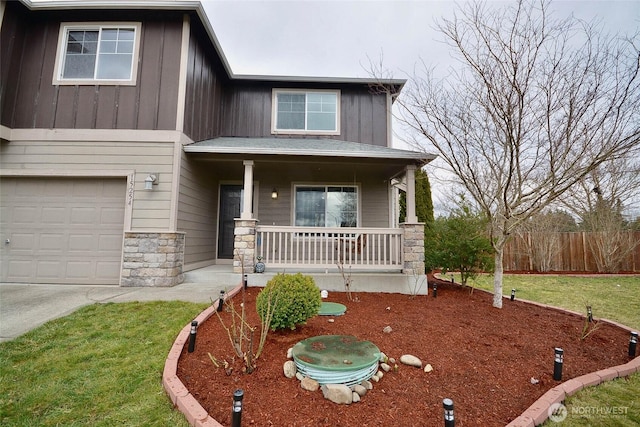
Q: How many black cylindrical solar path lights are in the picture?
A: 11